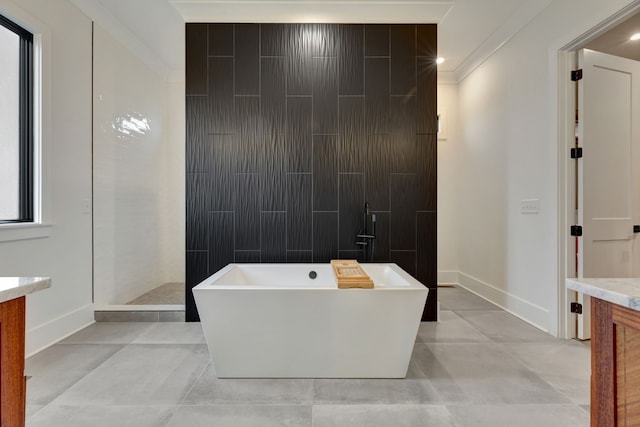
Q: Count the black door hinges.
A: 4